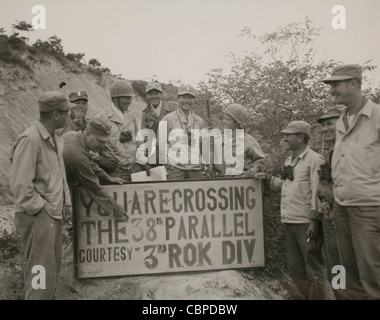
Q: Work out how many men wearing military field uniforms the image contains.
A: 10